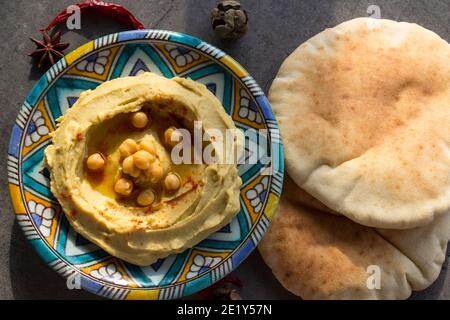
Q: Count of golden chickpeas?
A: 11